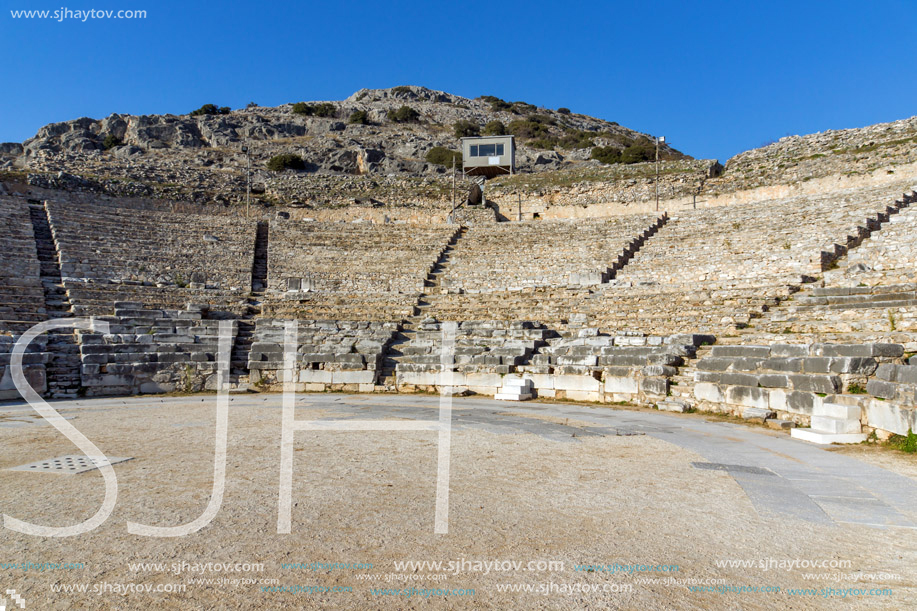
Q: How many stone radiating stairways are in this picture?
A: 5